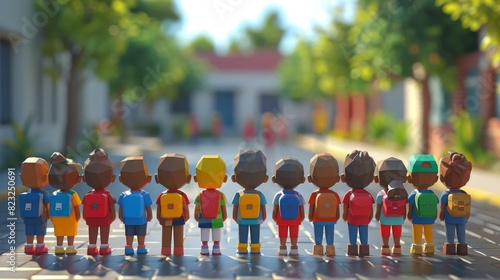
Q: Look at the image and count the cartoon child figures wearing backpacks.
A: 13